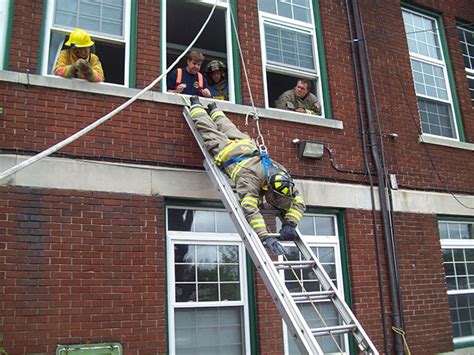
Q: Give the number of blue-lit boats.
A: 0